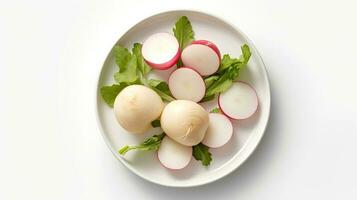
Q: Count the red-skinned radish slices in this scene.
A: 6